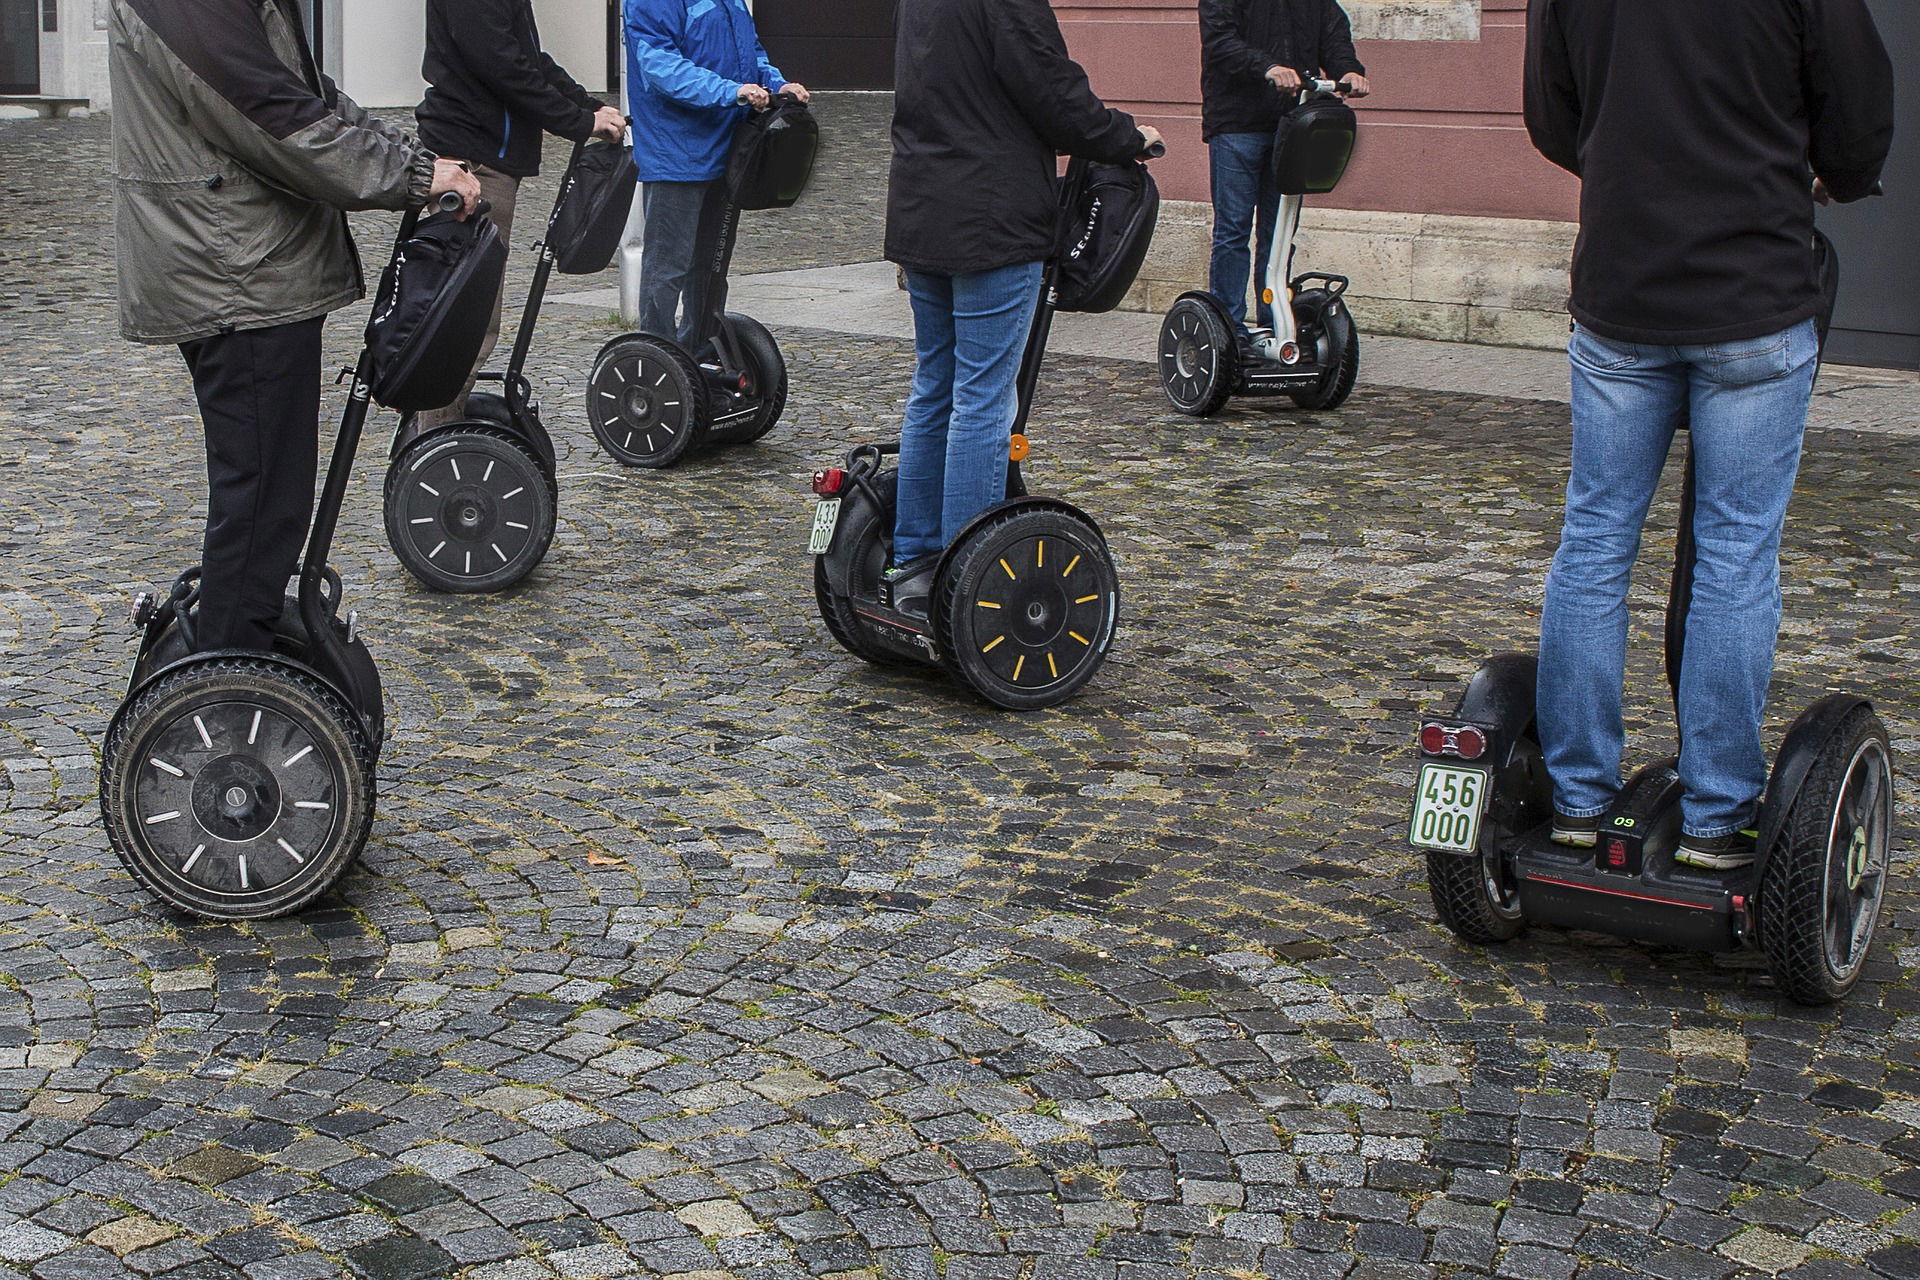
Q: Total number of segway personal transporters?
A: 6